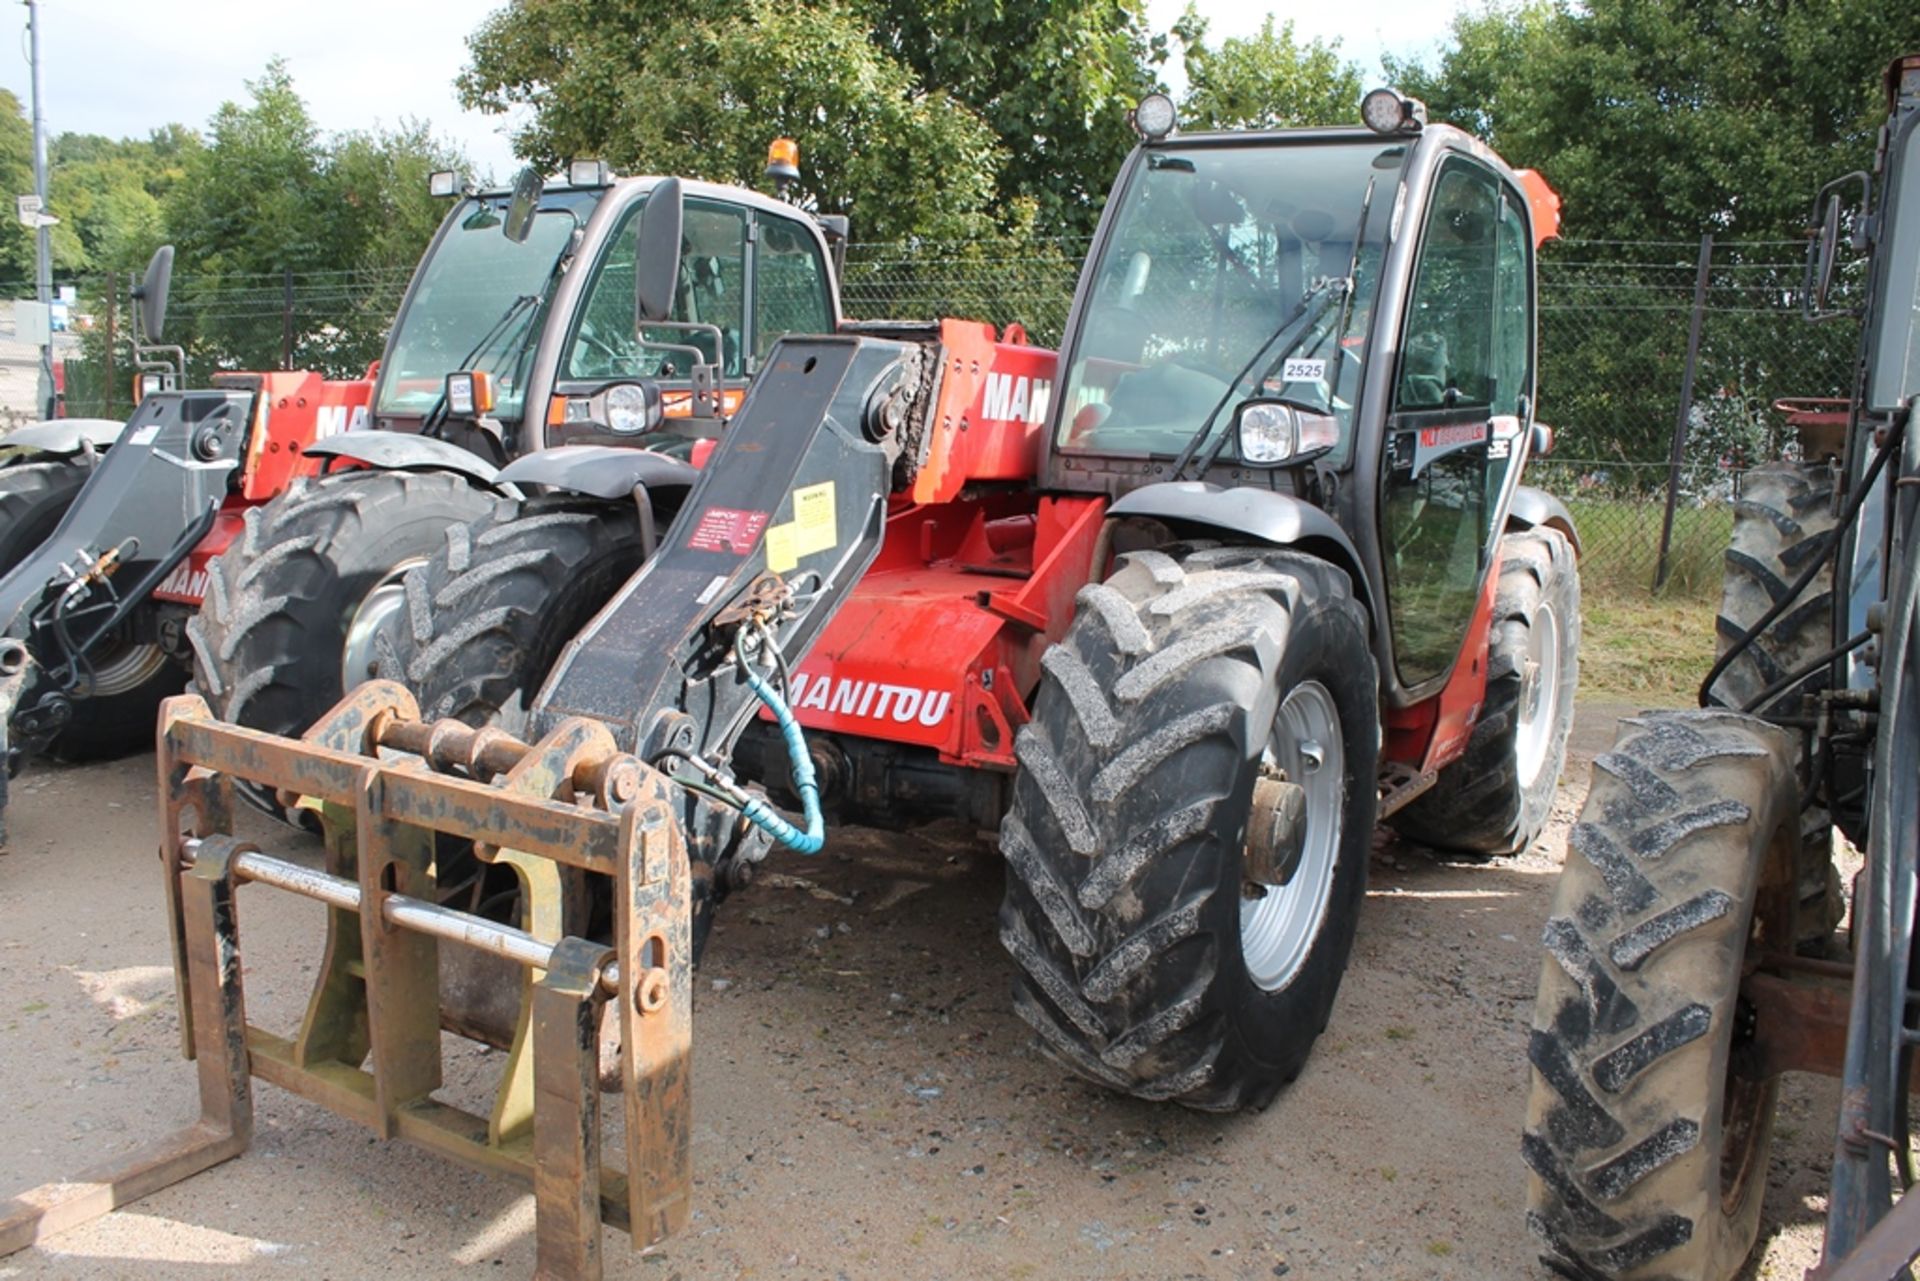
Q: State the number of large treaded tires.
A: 7